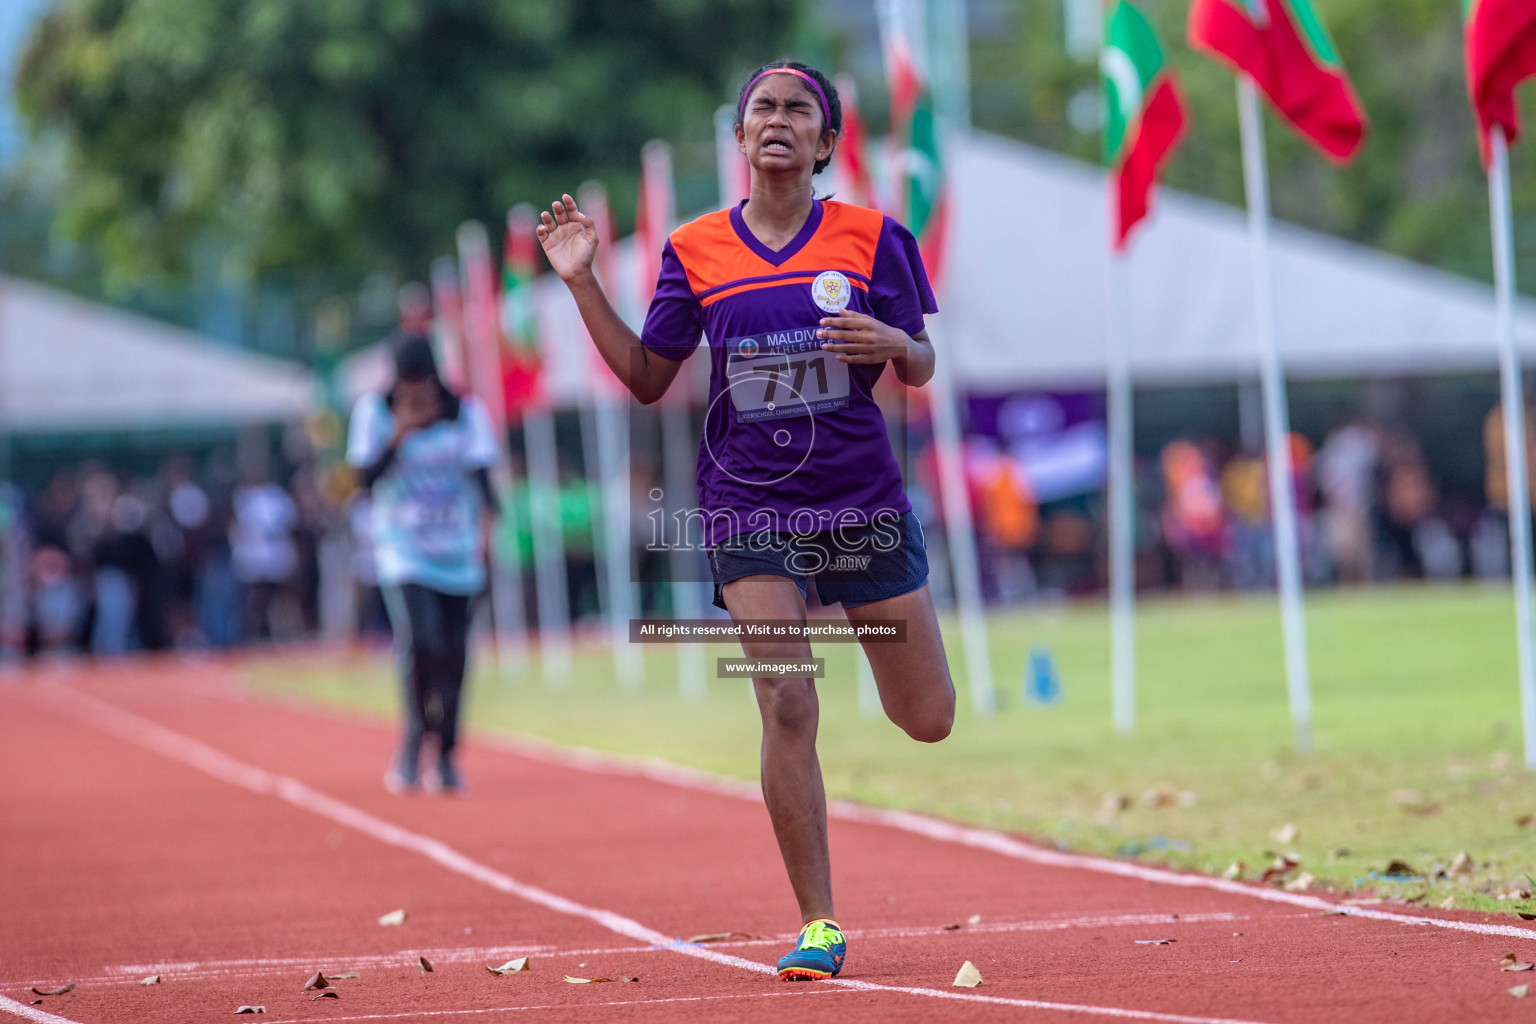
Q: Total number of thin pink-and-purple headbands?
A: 1